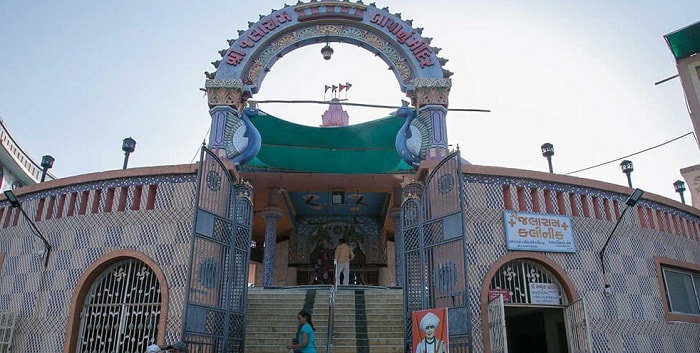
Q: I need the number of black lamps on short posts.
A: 5